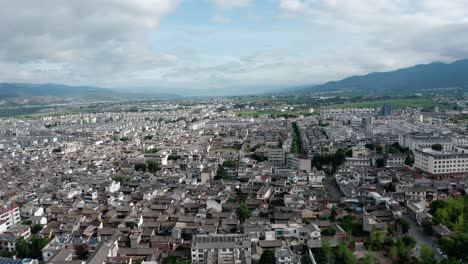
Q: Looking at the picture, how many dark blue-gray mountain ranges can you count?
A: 2